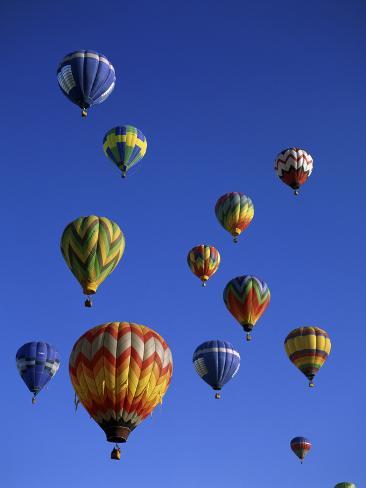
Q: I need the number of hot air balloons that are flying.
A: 13